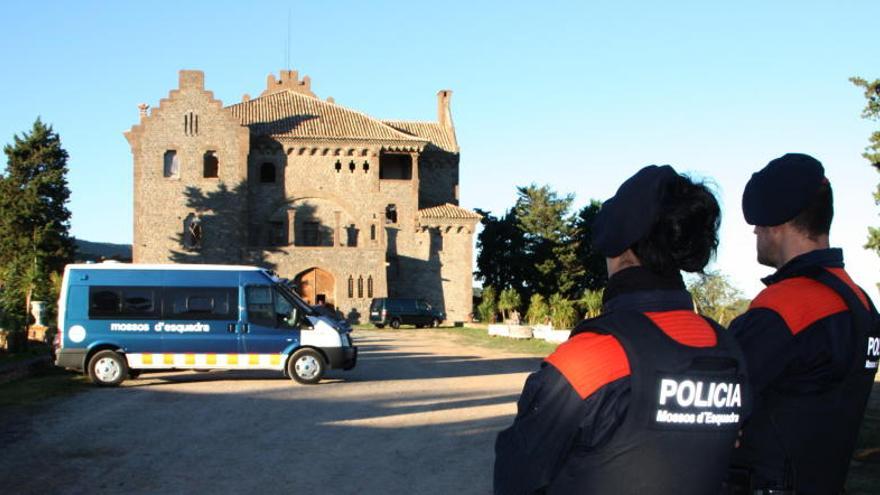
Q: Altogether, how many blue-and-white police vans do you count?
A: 1